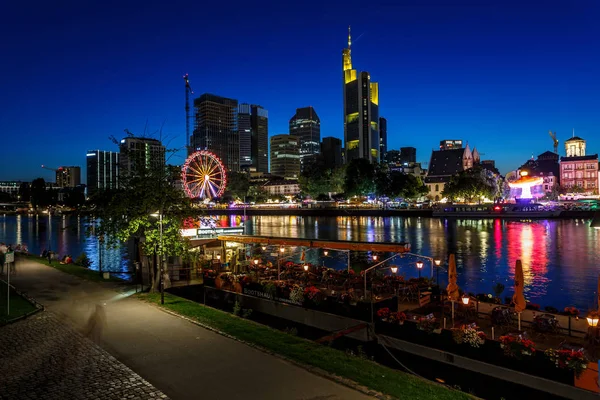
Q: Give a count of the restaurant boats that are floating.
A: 1